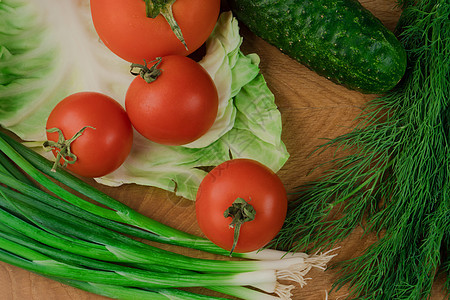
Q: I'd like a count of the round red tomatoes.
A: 4